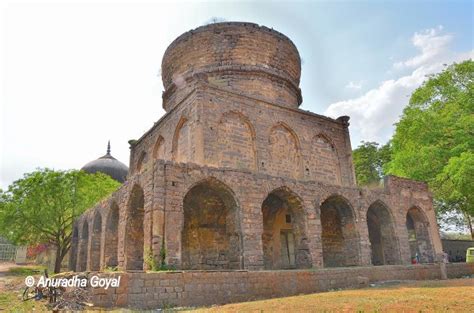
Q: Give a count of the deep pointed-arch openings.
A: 10